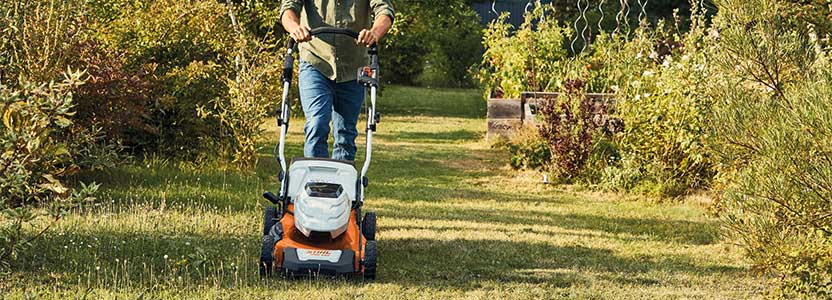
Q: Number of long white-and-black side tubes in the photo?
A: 2